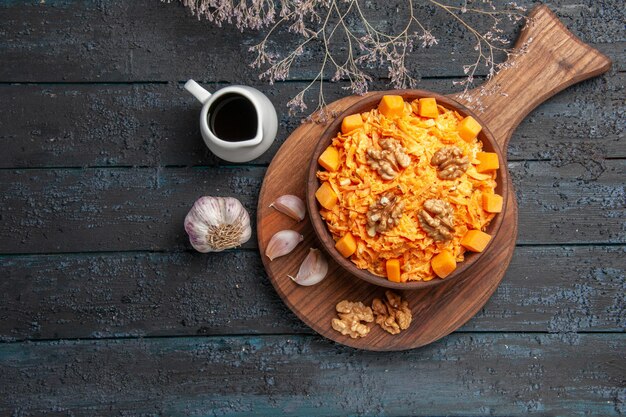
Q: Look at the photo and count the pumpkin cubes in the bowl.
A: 12